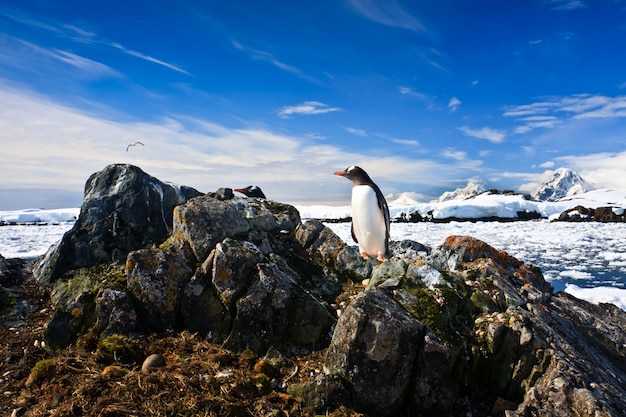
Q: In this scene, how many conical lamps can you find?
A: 0